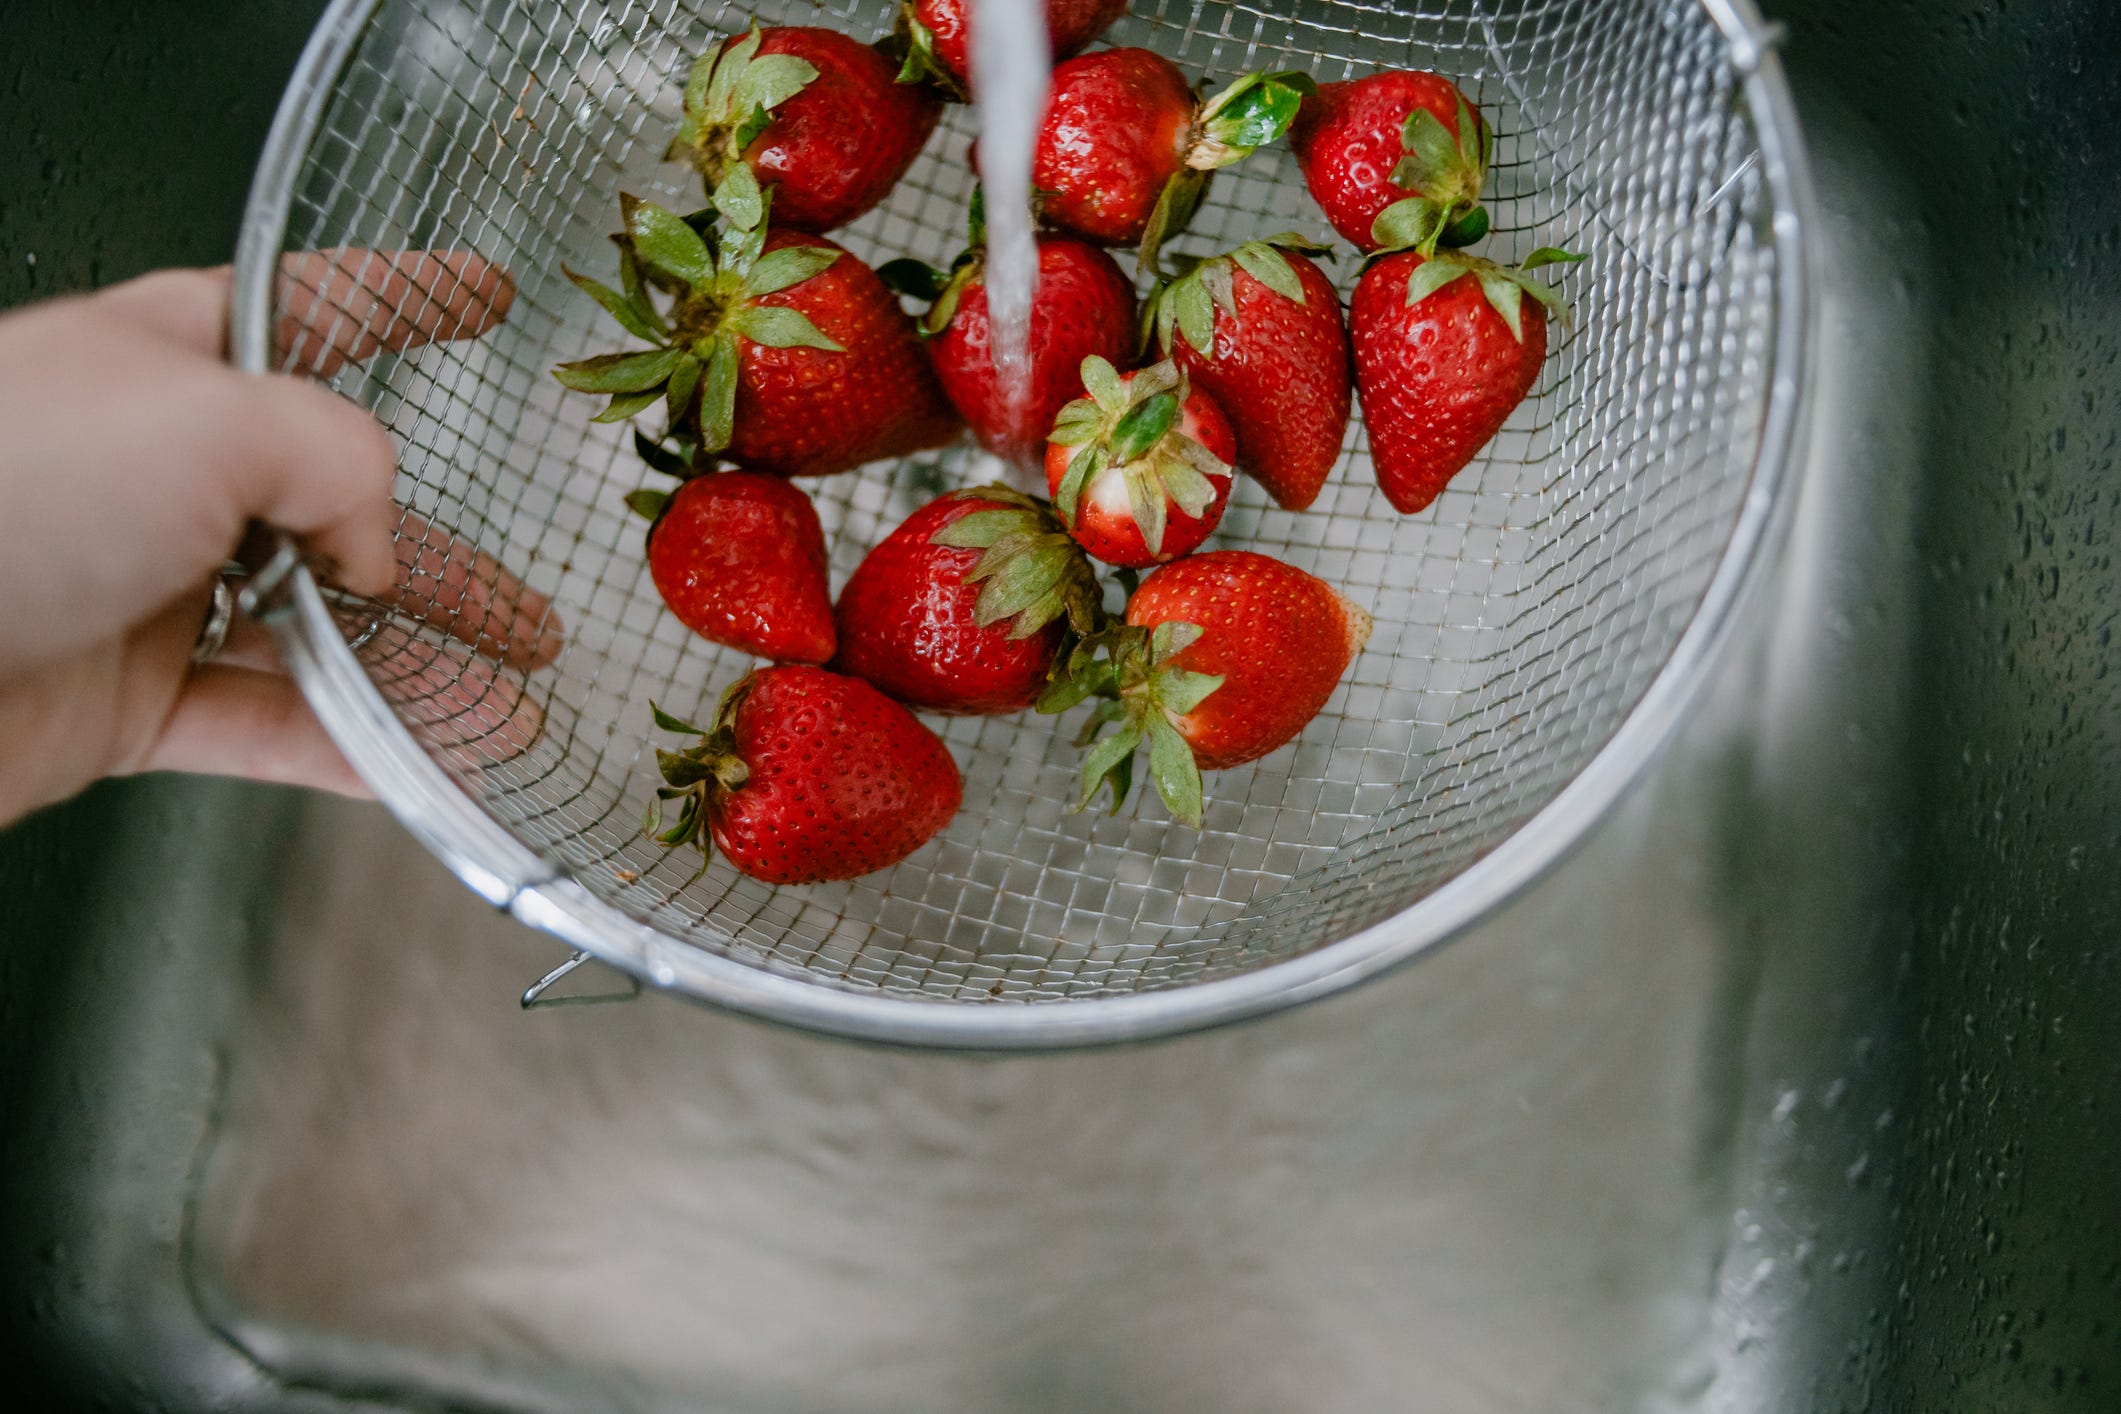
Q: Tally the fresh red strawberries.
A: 13